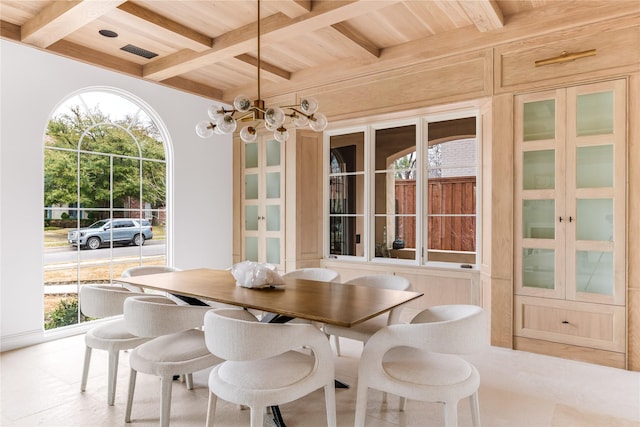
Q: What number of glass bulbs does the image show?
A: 12